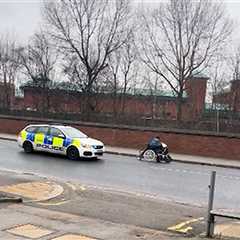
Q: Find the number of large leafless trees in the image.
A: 2